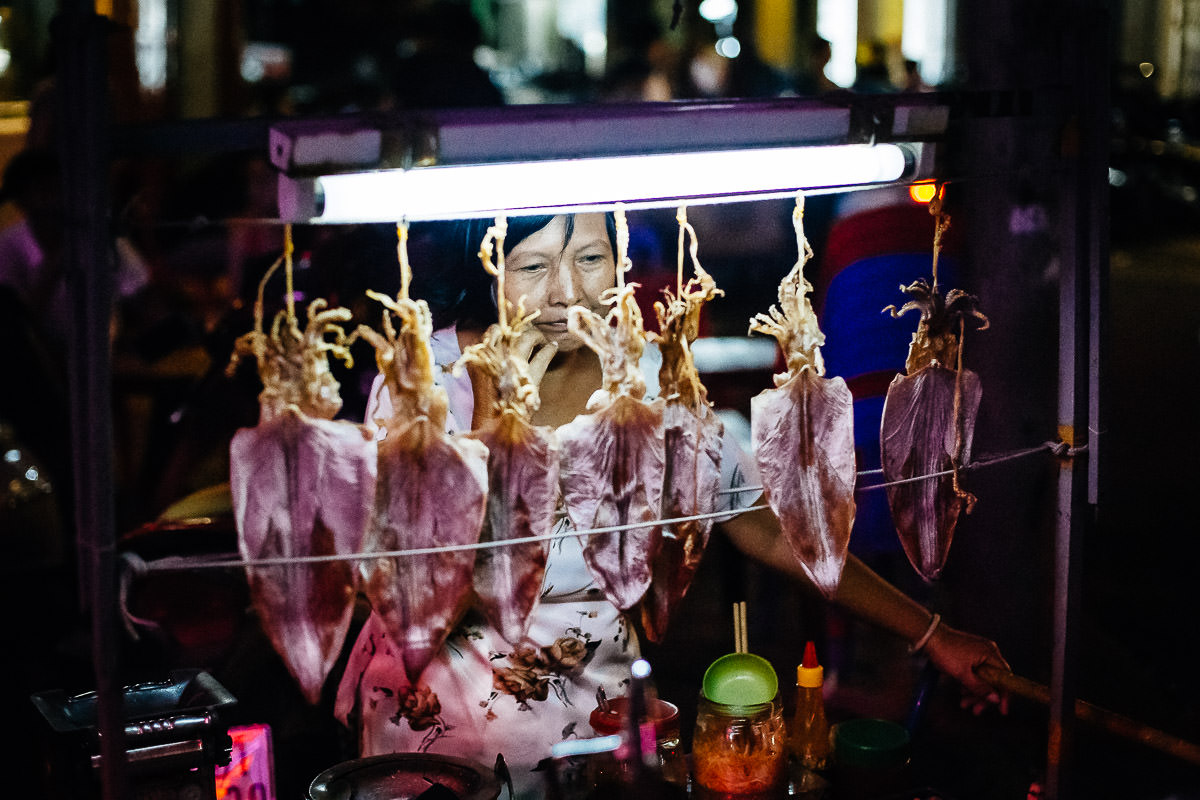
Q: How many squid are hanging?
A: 7